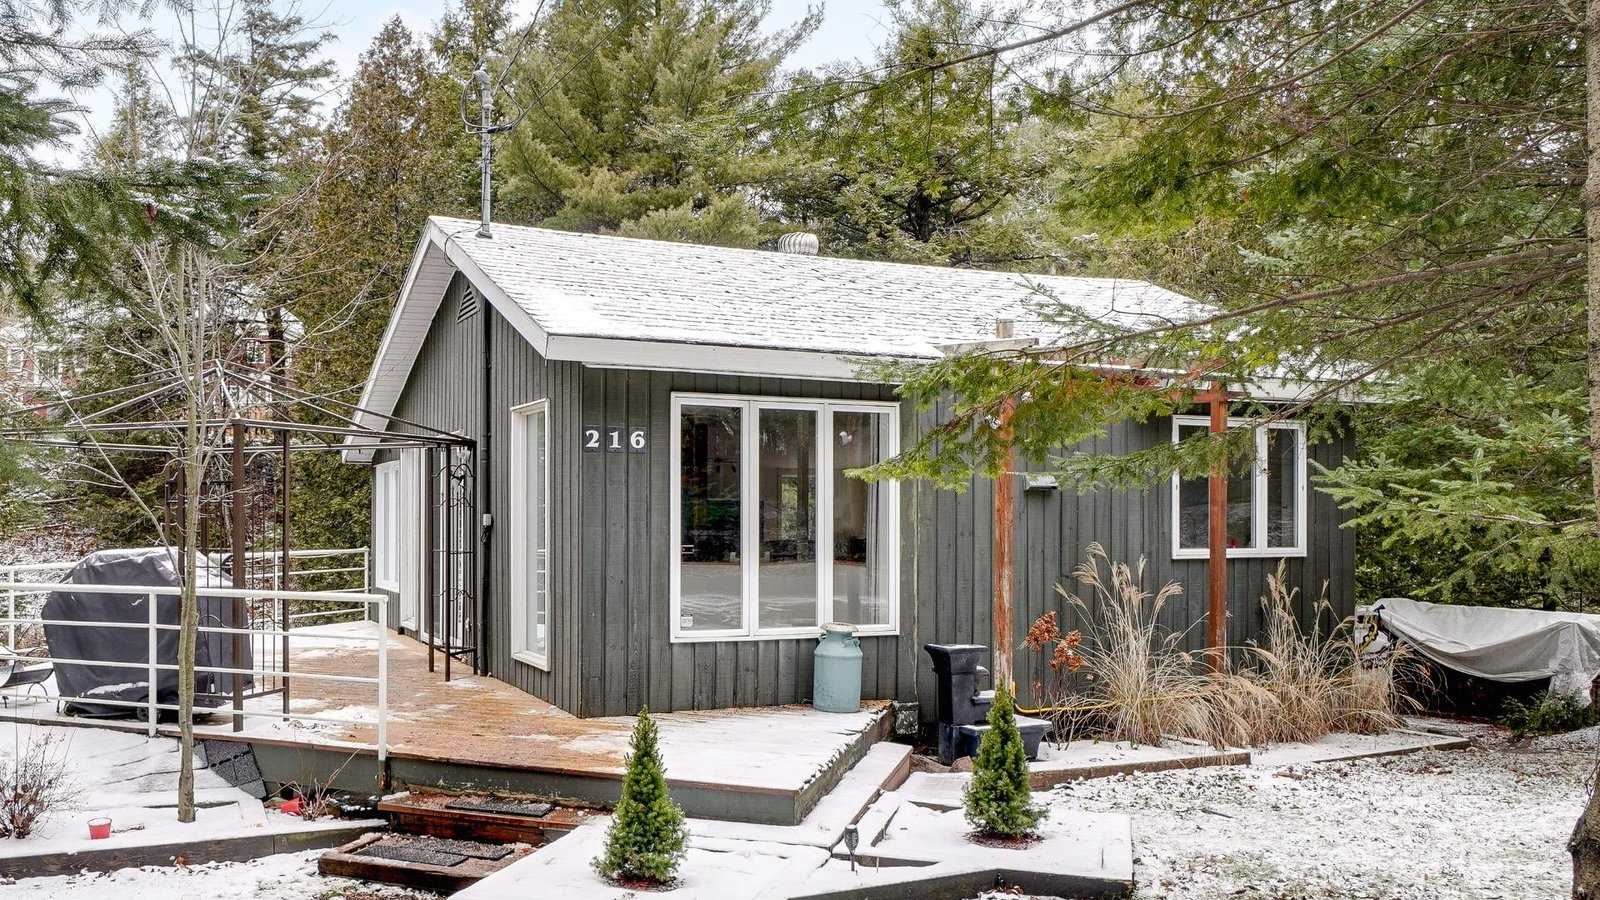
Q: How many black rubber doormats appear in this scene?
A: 3